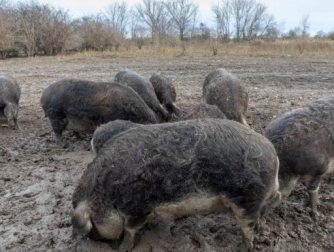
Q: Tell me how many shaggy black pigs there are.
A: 9